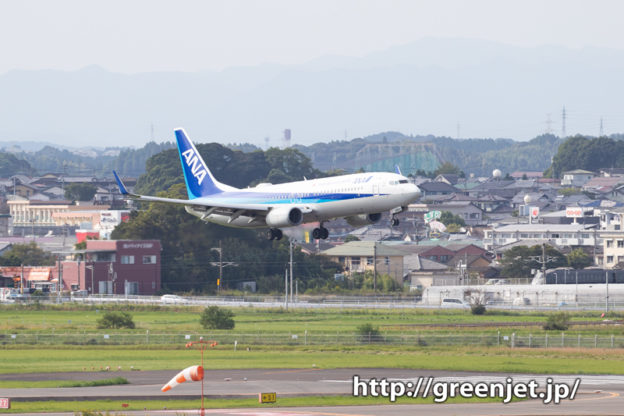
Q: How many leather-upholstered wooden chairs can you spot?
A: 0